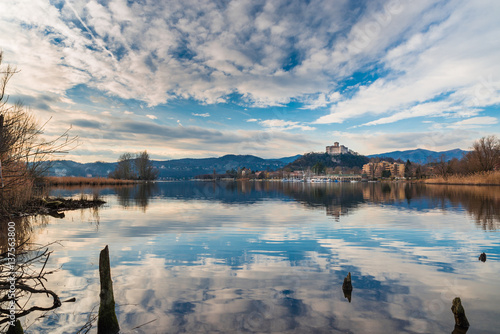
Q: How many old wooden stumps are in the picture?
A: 4